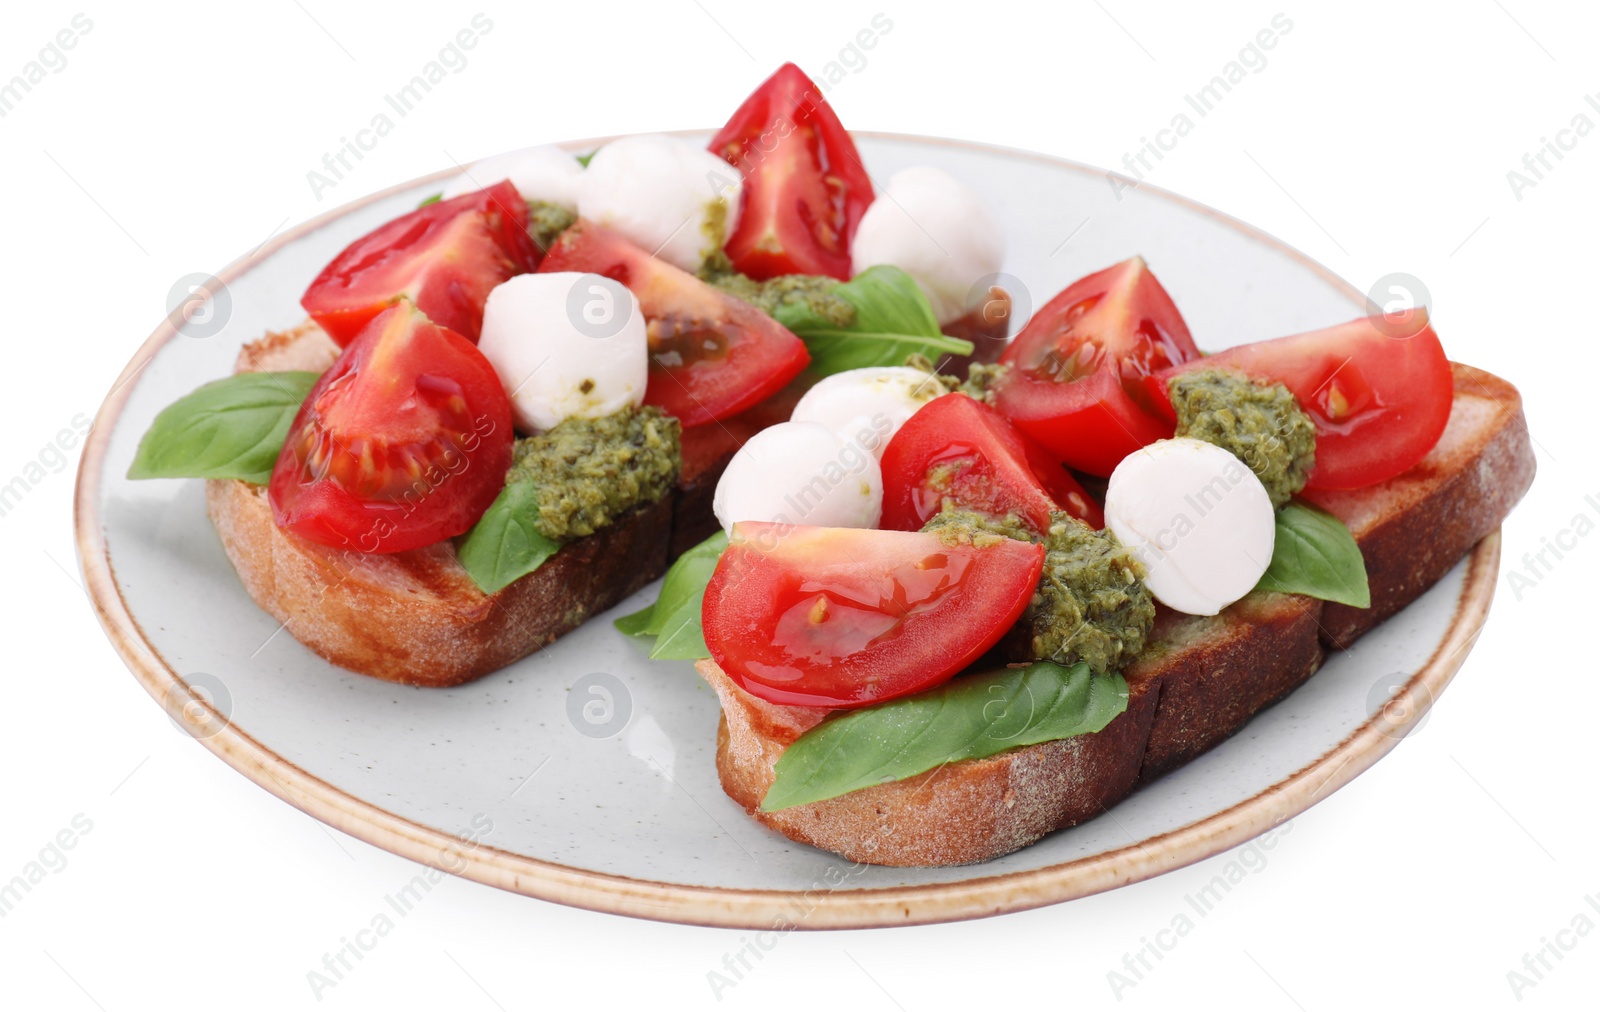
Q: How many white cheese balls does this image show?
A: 7